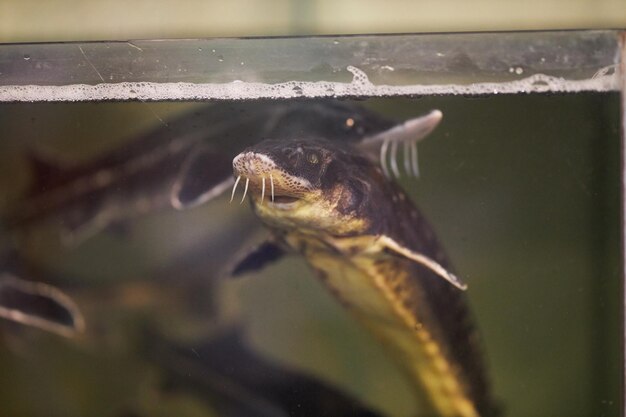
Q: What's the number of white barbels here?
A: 8